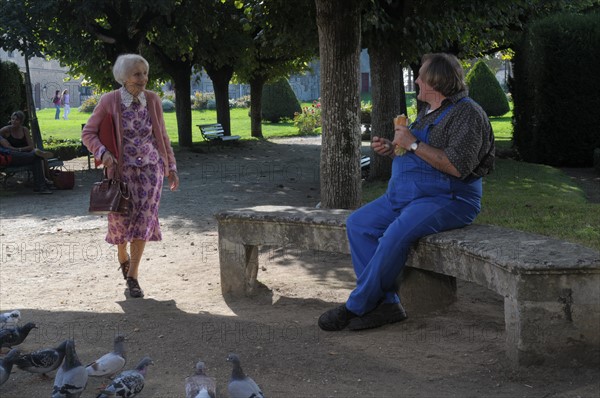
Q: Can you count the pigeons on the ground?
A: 9